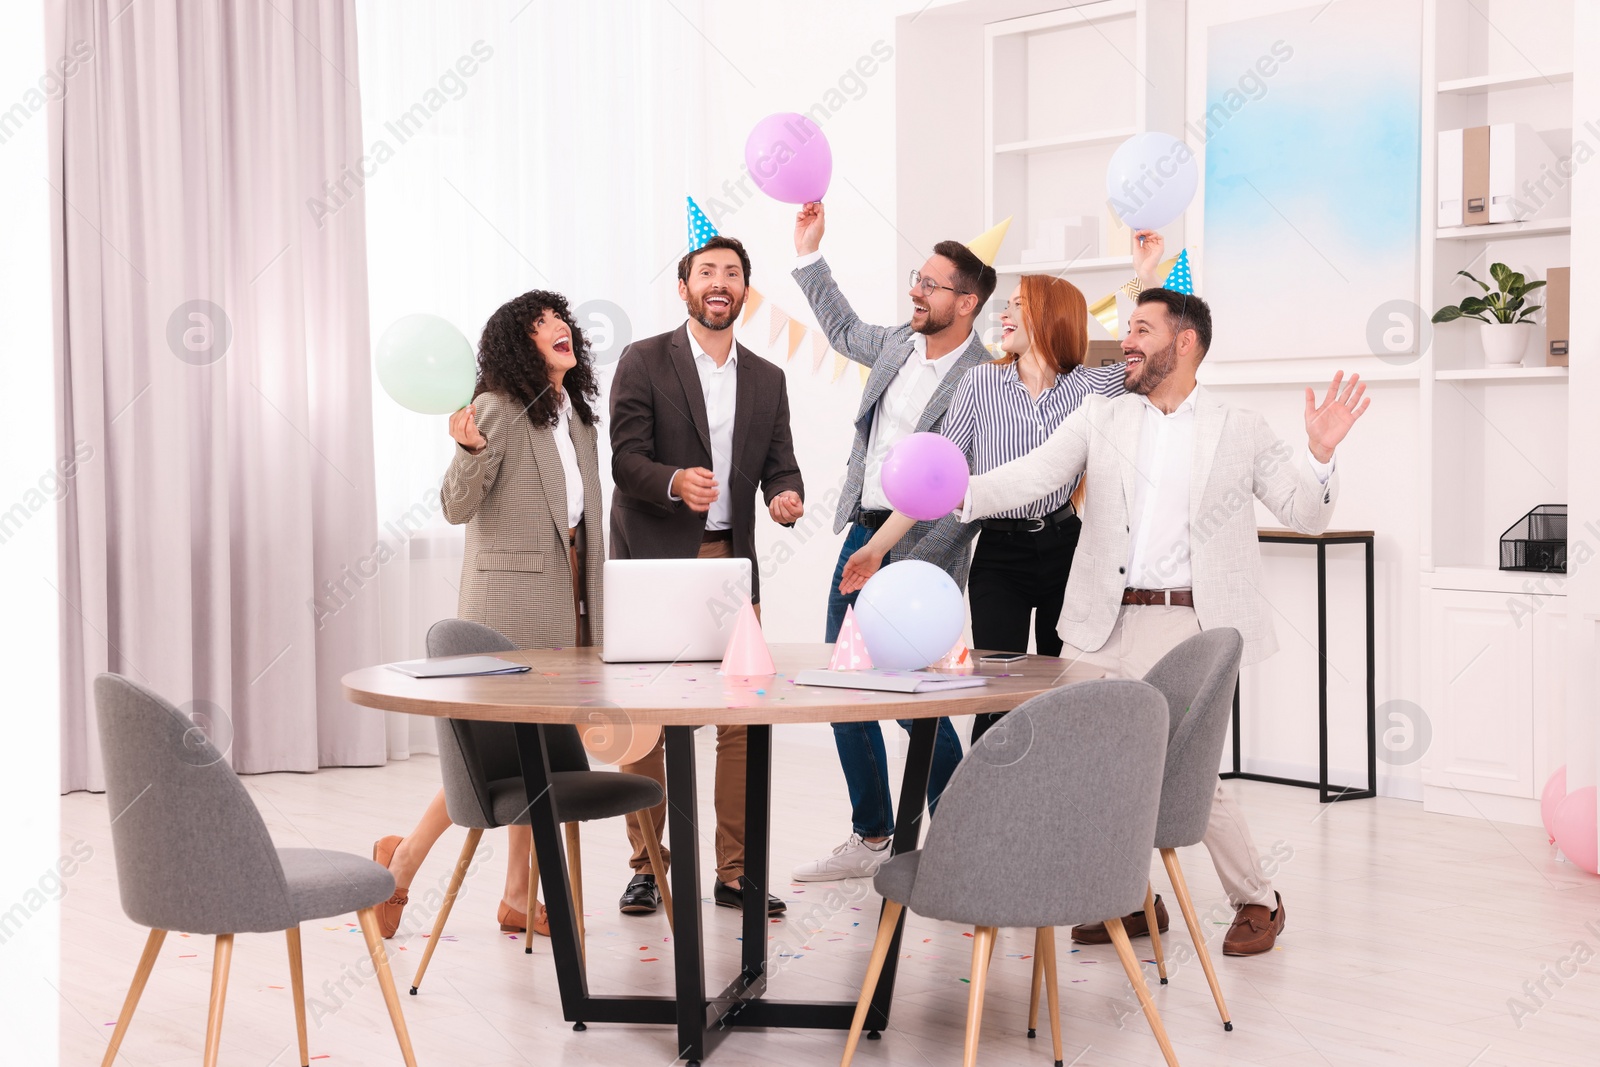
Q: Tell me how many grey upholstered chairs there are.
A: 4